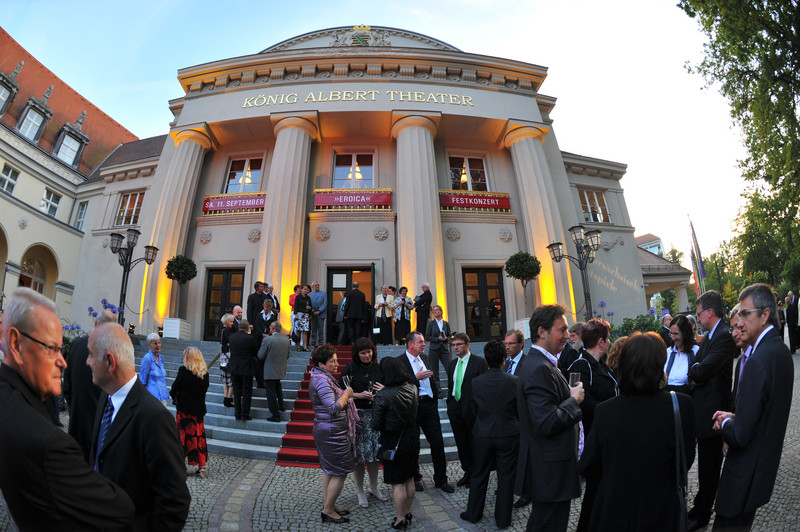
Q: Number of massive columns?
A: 4